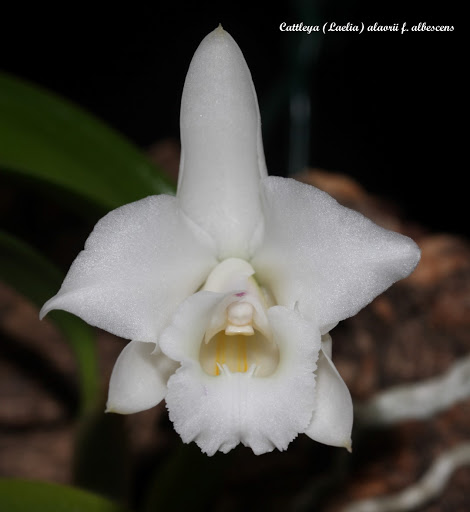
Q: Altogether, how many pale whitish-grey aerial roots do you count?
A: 2